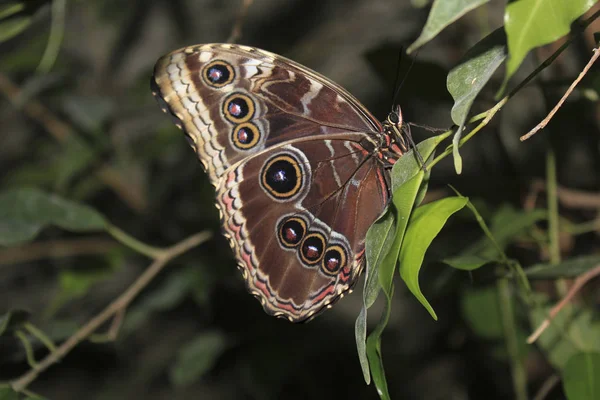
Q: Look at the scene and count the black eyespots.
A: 7